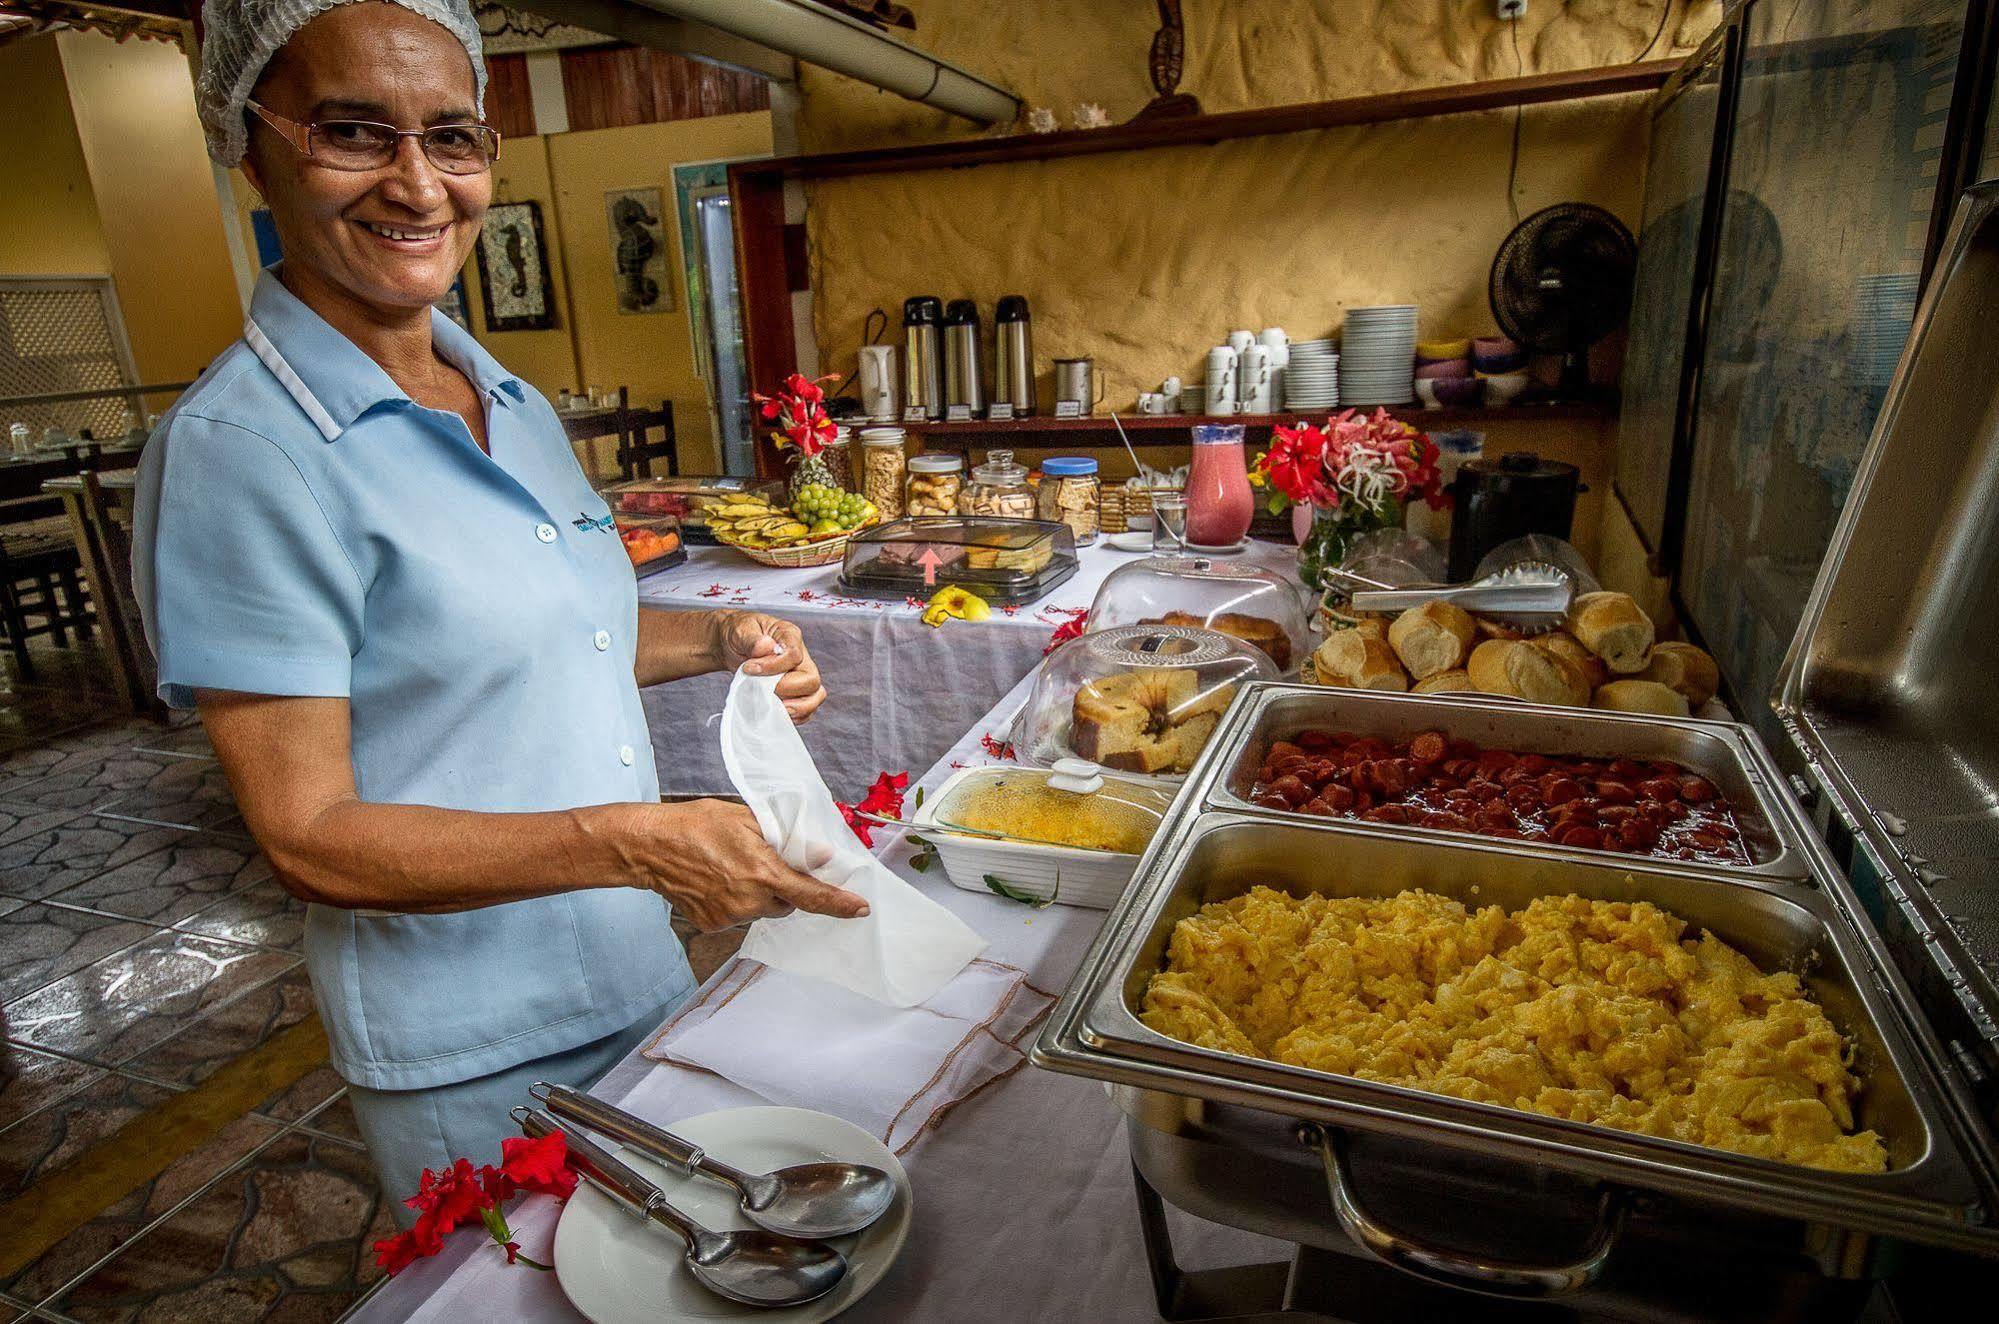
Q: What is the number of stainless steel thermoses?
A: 3